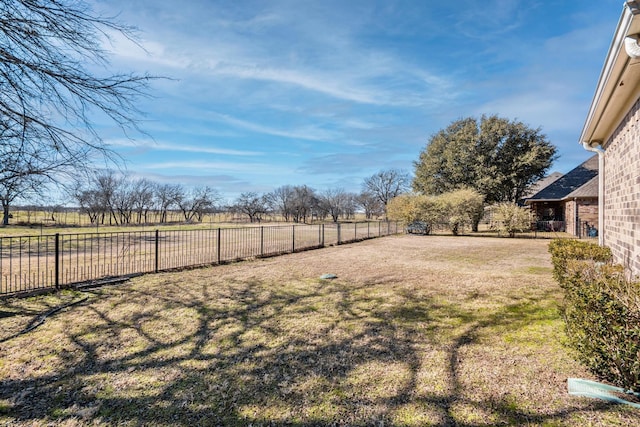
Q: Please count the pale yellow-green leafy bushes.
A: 3